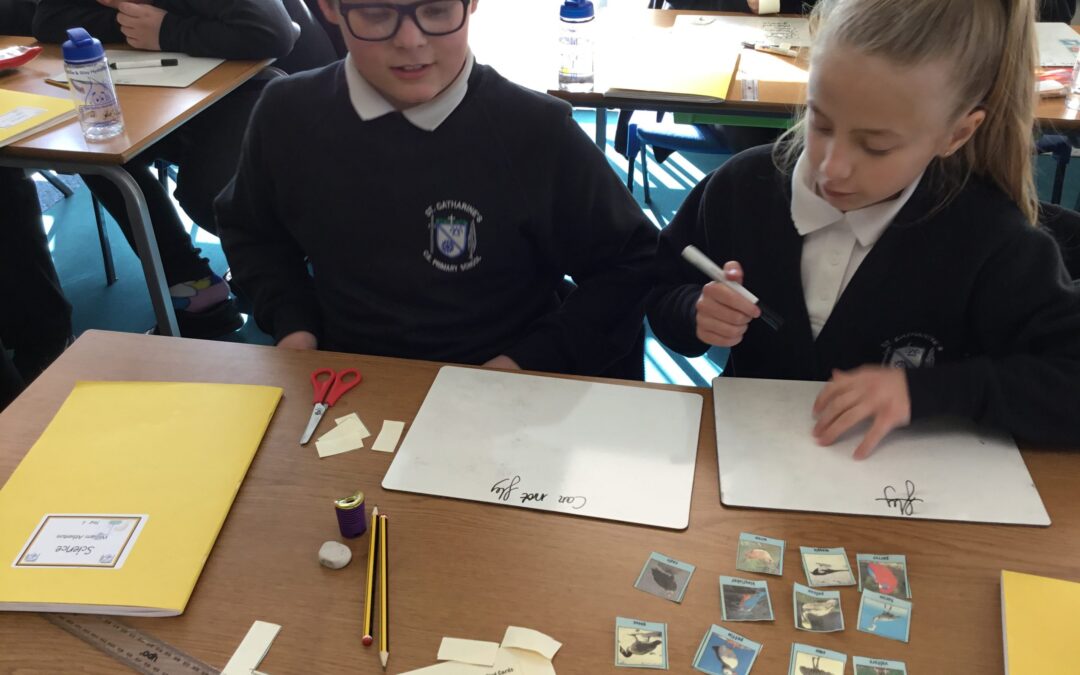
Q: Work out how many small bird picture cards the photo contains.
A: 11